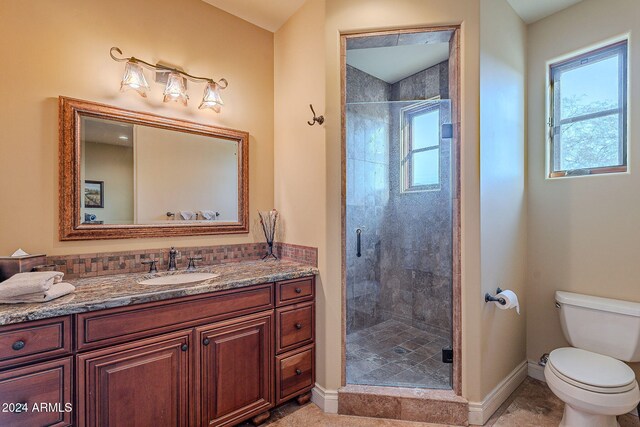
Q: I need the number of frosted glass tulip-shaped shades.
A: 3